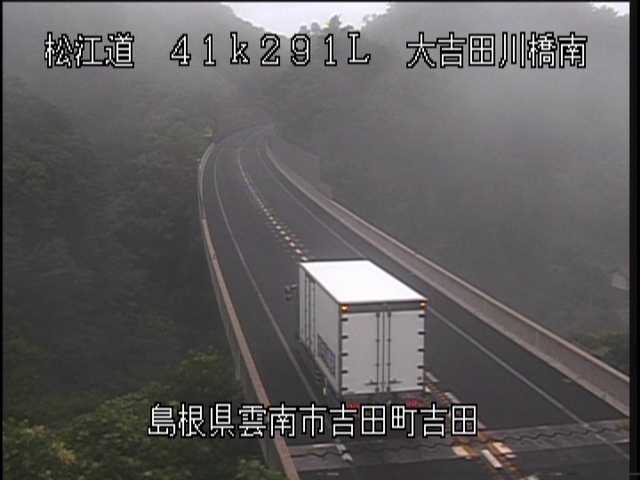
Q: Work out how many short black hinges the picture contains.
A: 10